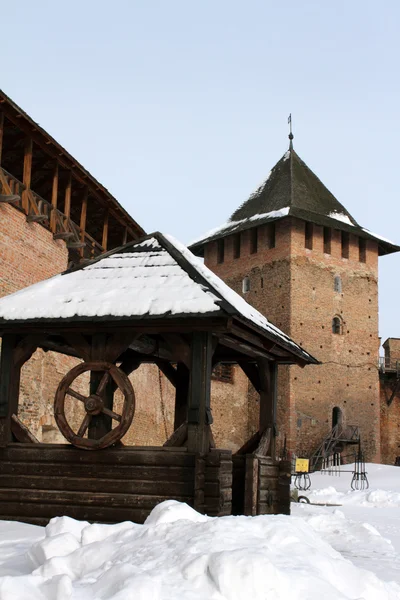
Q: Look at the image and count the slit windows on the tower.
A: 8